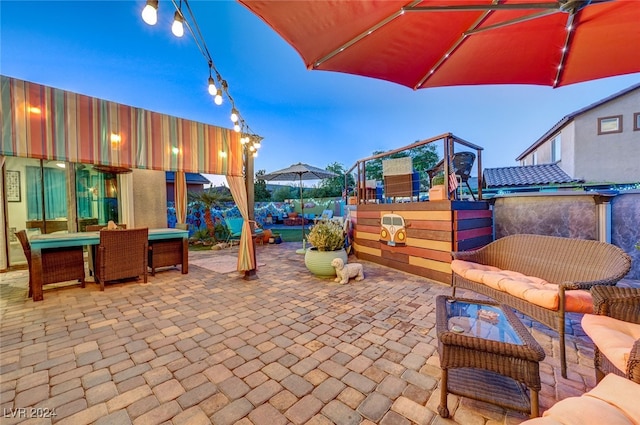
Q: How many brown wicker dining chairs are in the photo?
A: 4